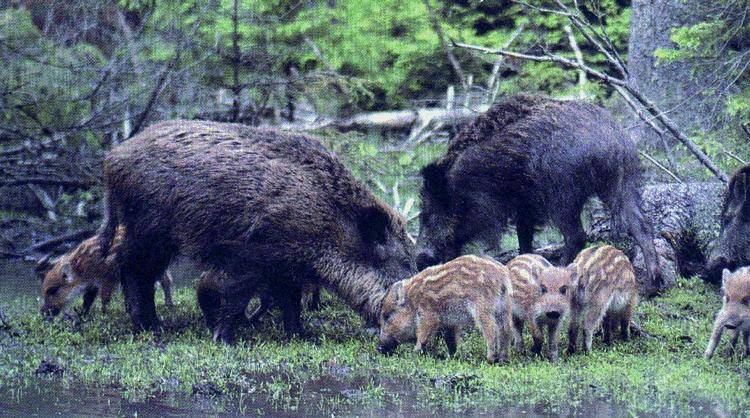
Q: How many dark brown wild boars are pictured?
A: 3